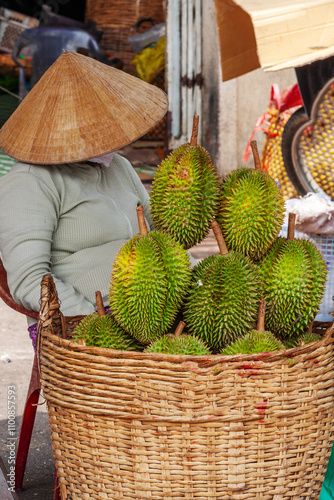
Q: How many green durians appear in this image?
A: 9